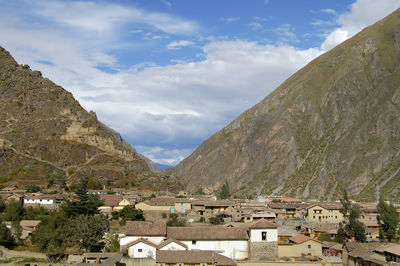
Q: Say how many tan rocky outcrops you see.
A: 1